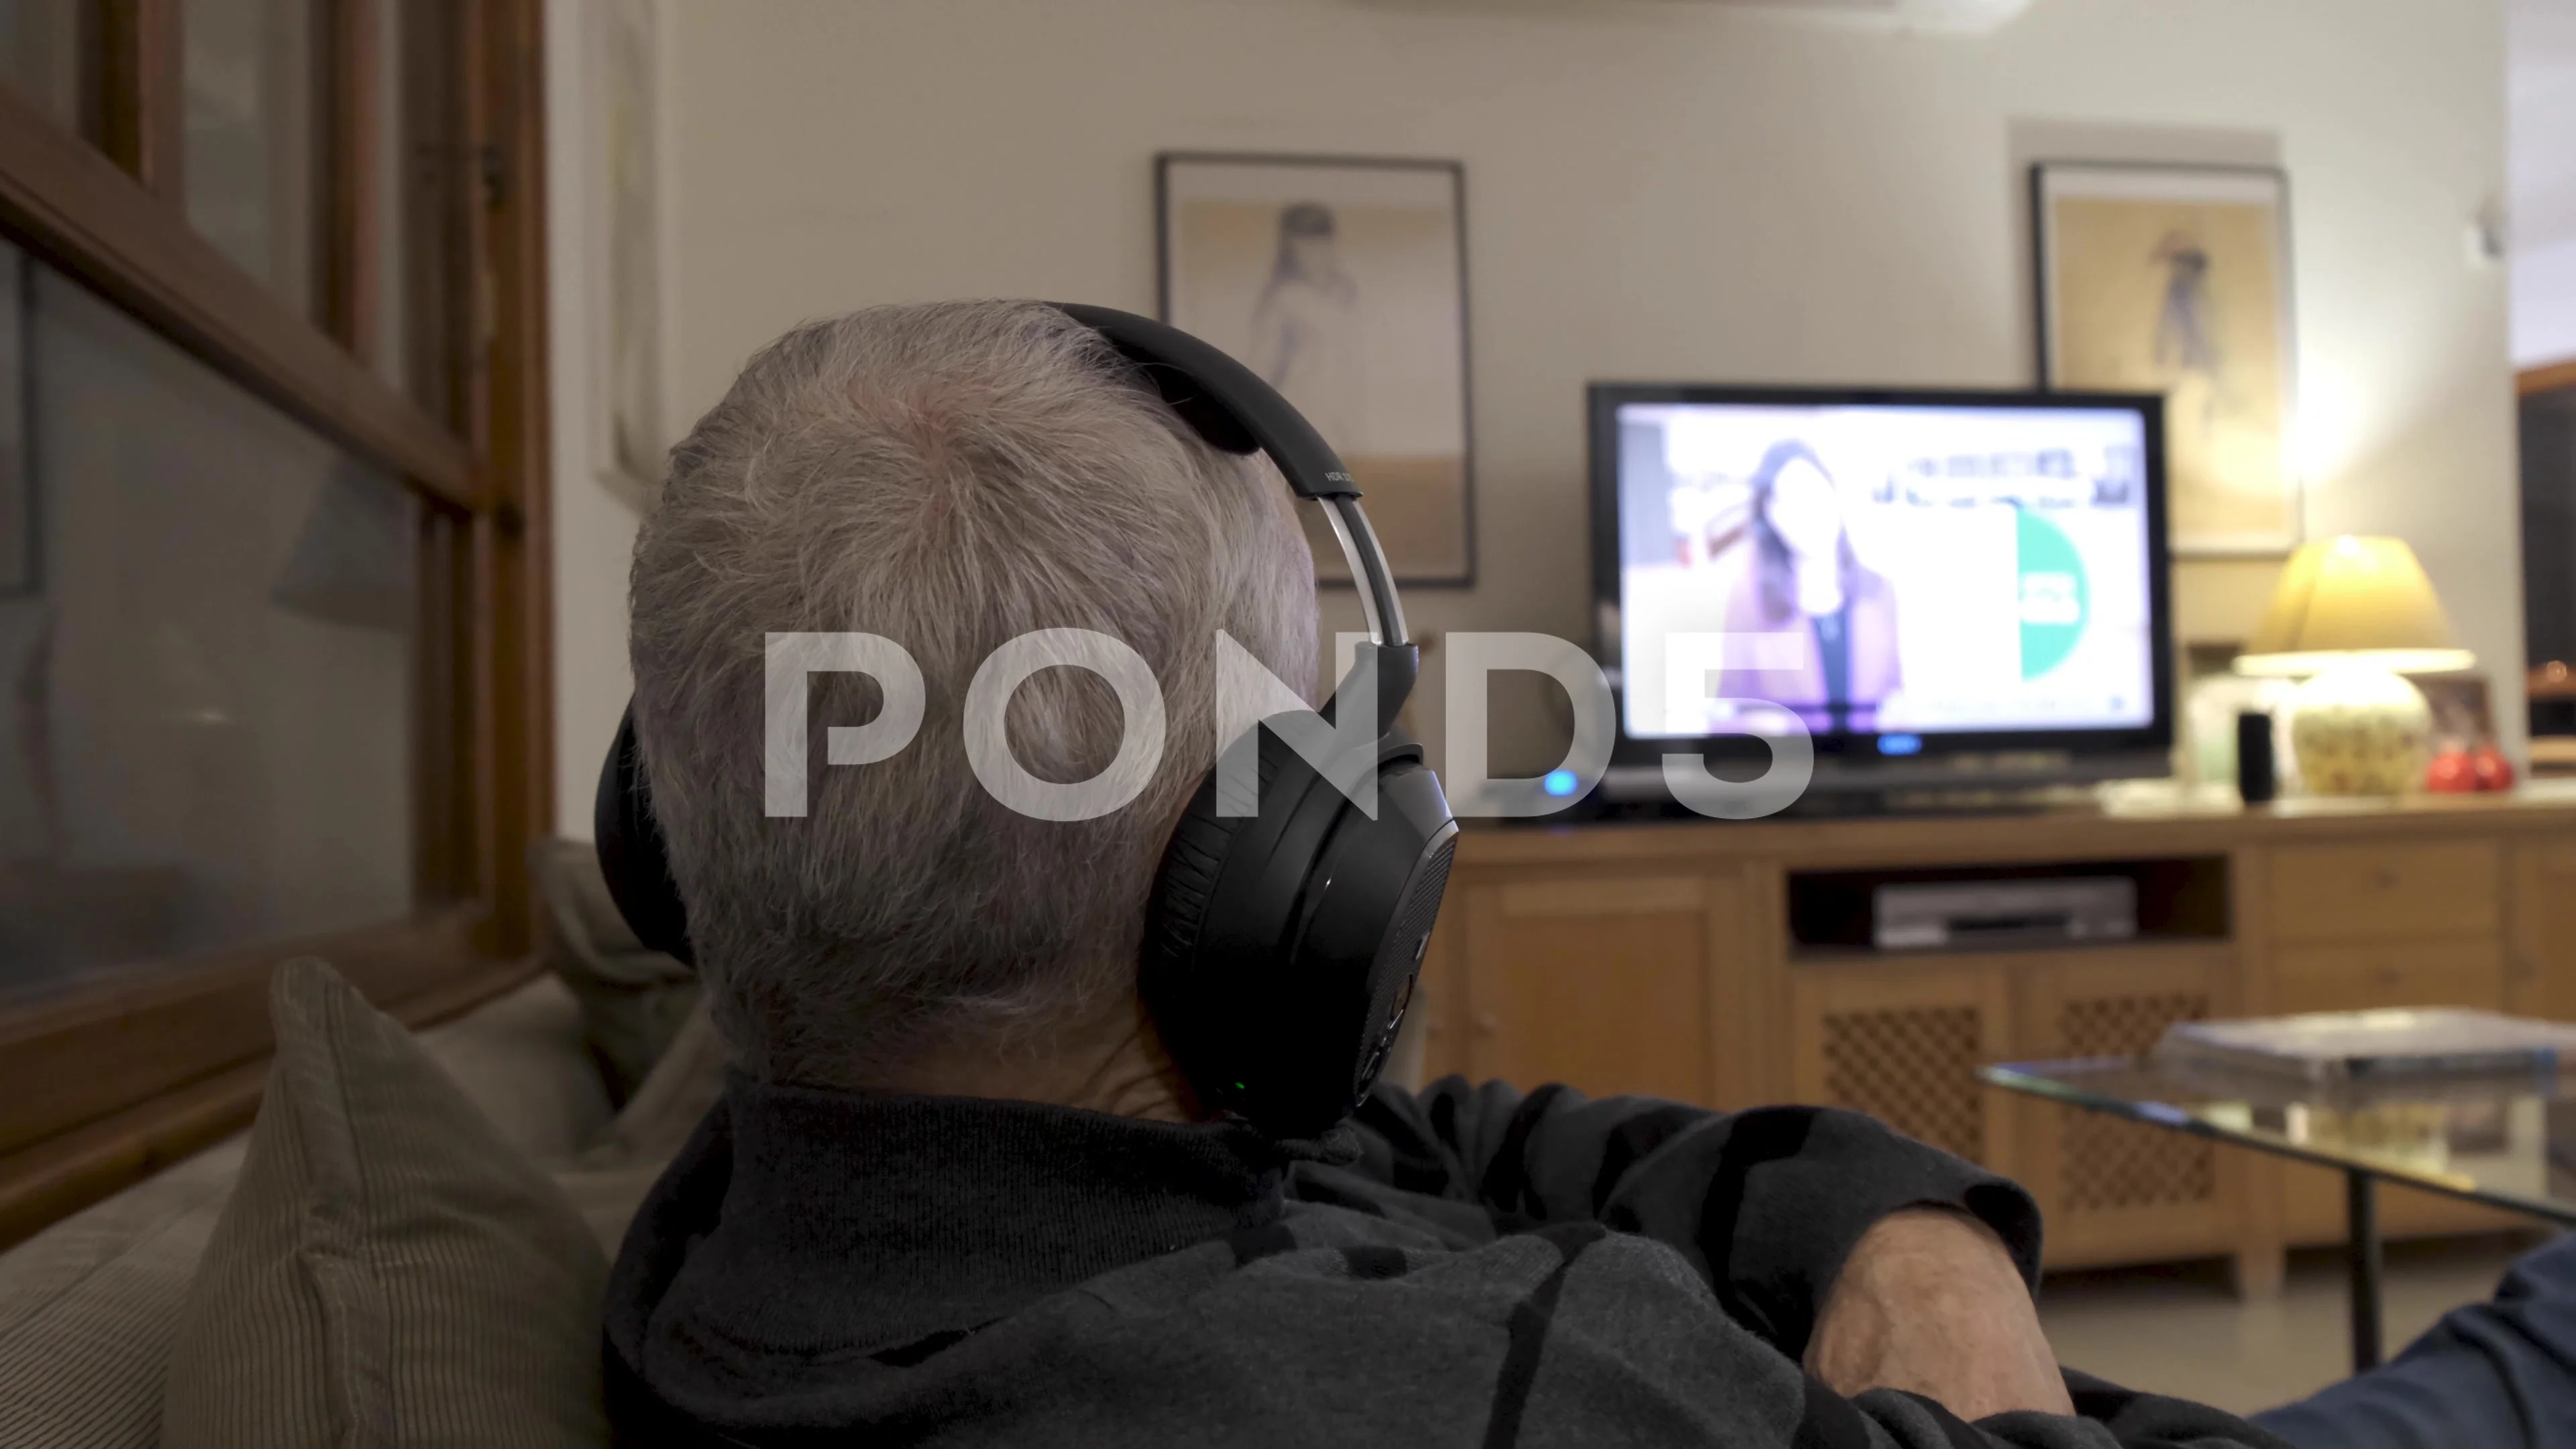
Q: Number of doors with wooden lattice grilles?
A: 2